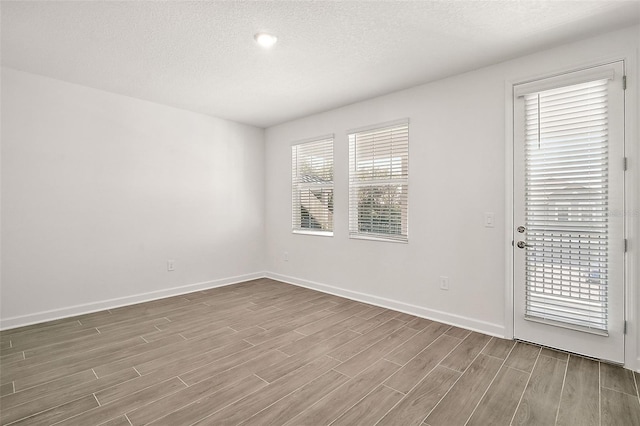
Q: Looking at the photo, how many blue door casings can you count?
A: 0